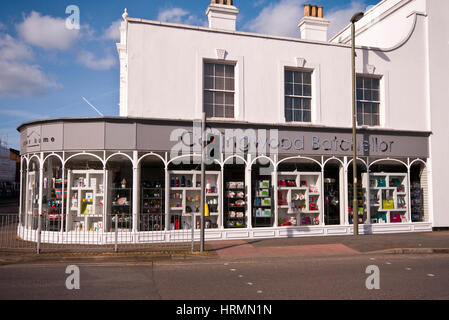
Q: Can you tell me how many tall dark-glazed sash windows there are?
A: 3